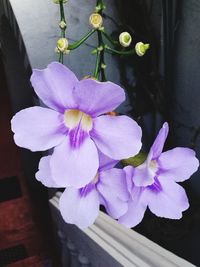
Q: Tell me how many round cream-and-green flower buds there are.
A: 4